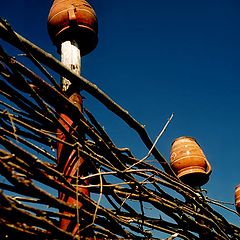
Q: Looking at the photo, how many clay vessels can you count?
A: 3